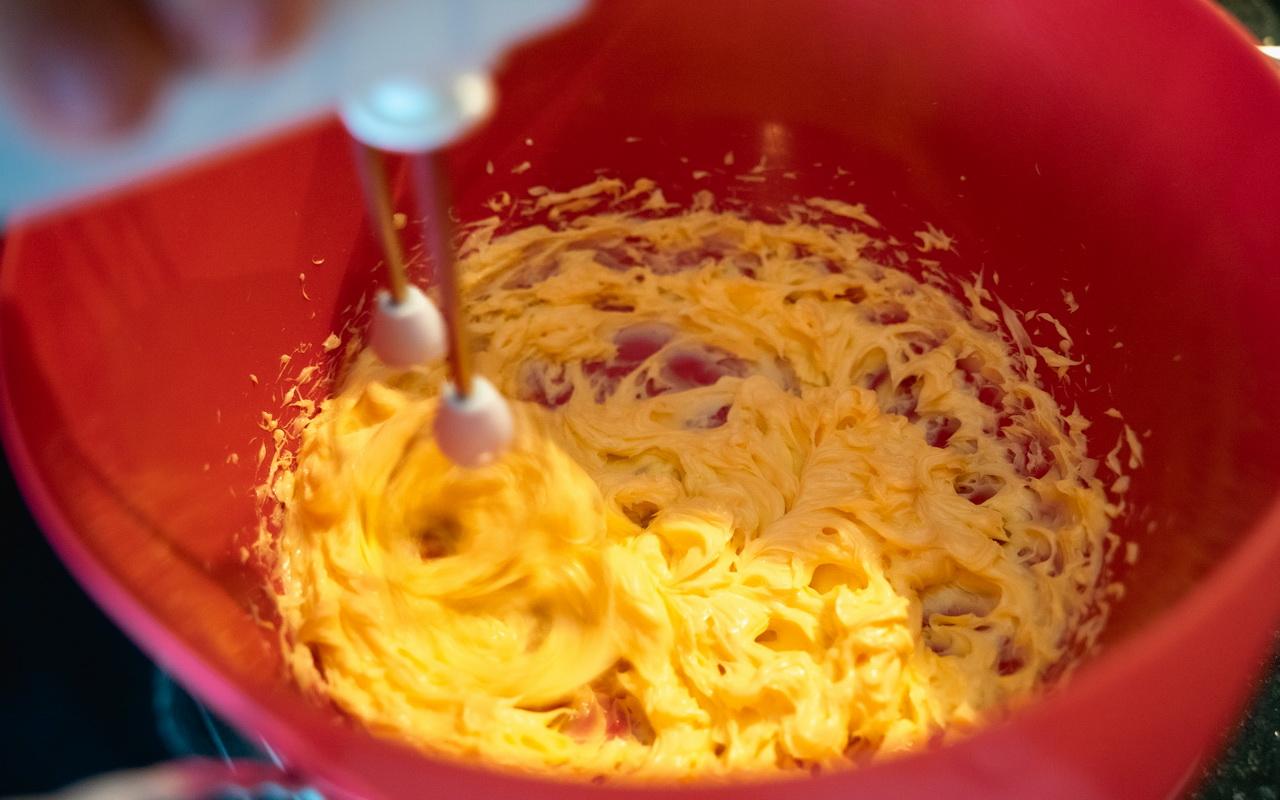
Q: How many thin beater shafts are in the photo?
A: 2